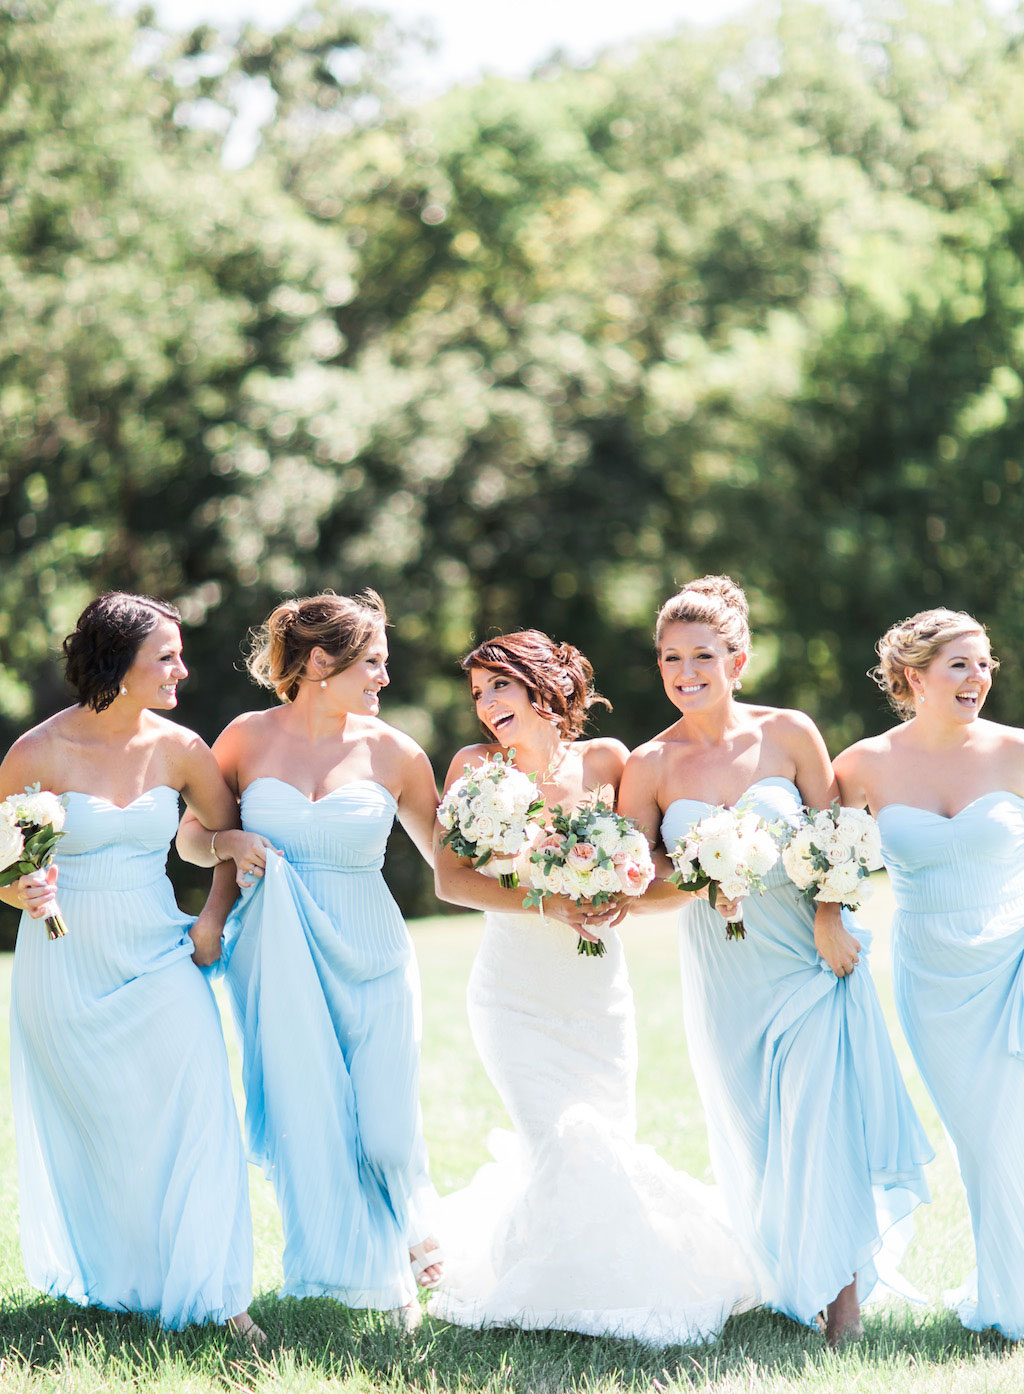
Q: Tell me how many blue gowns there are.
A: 4